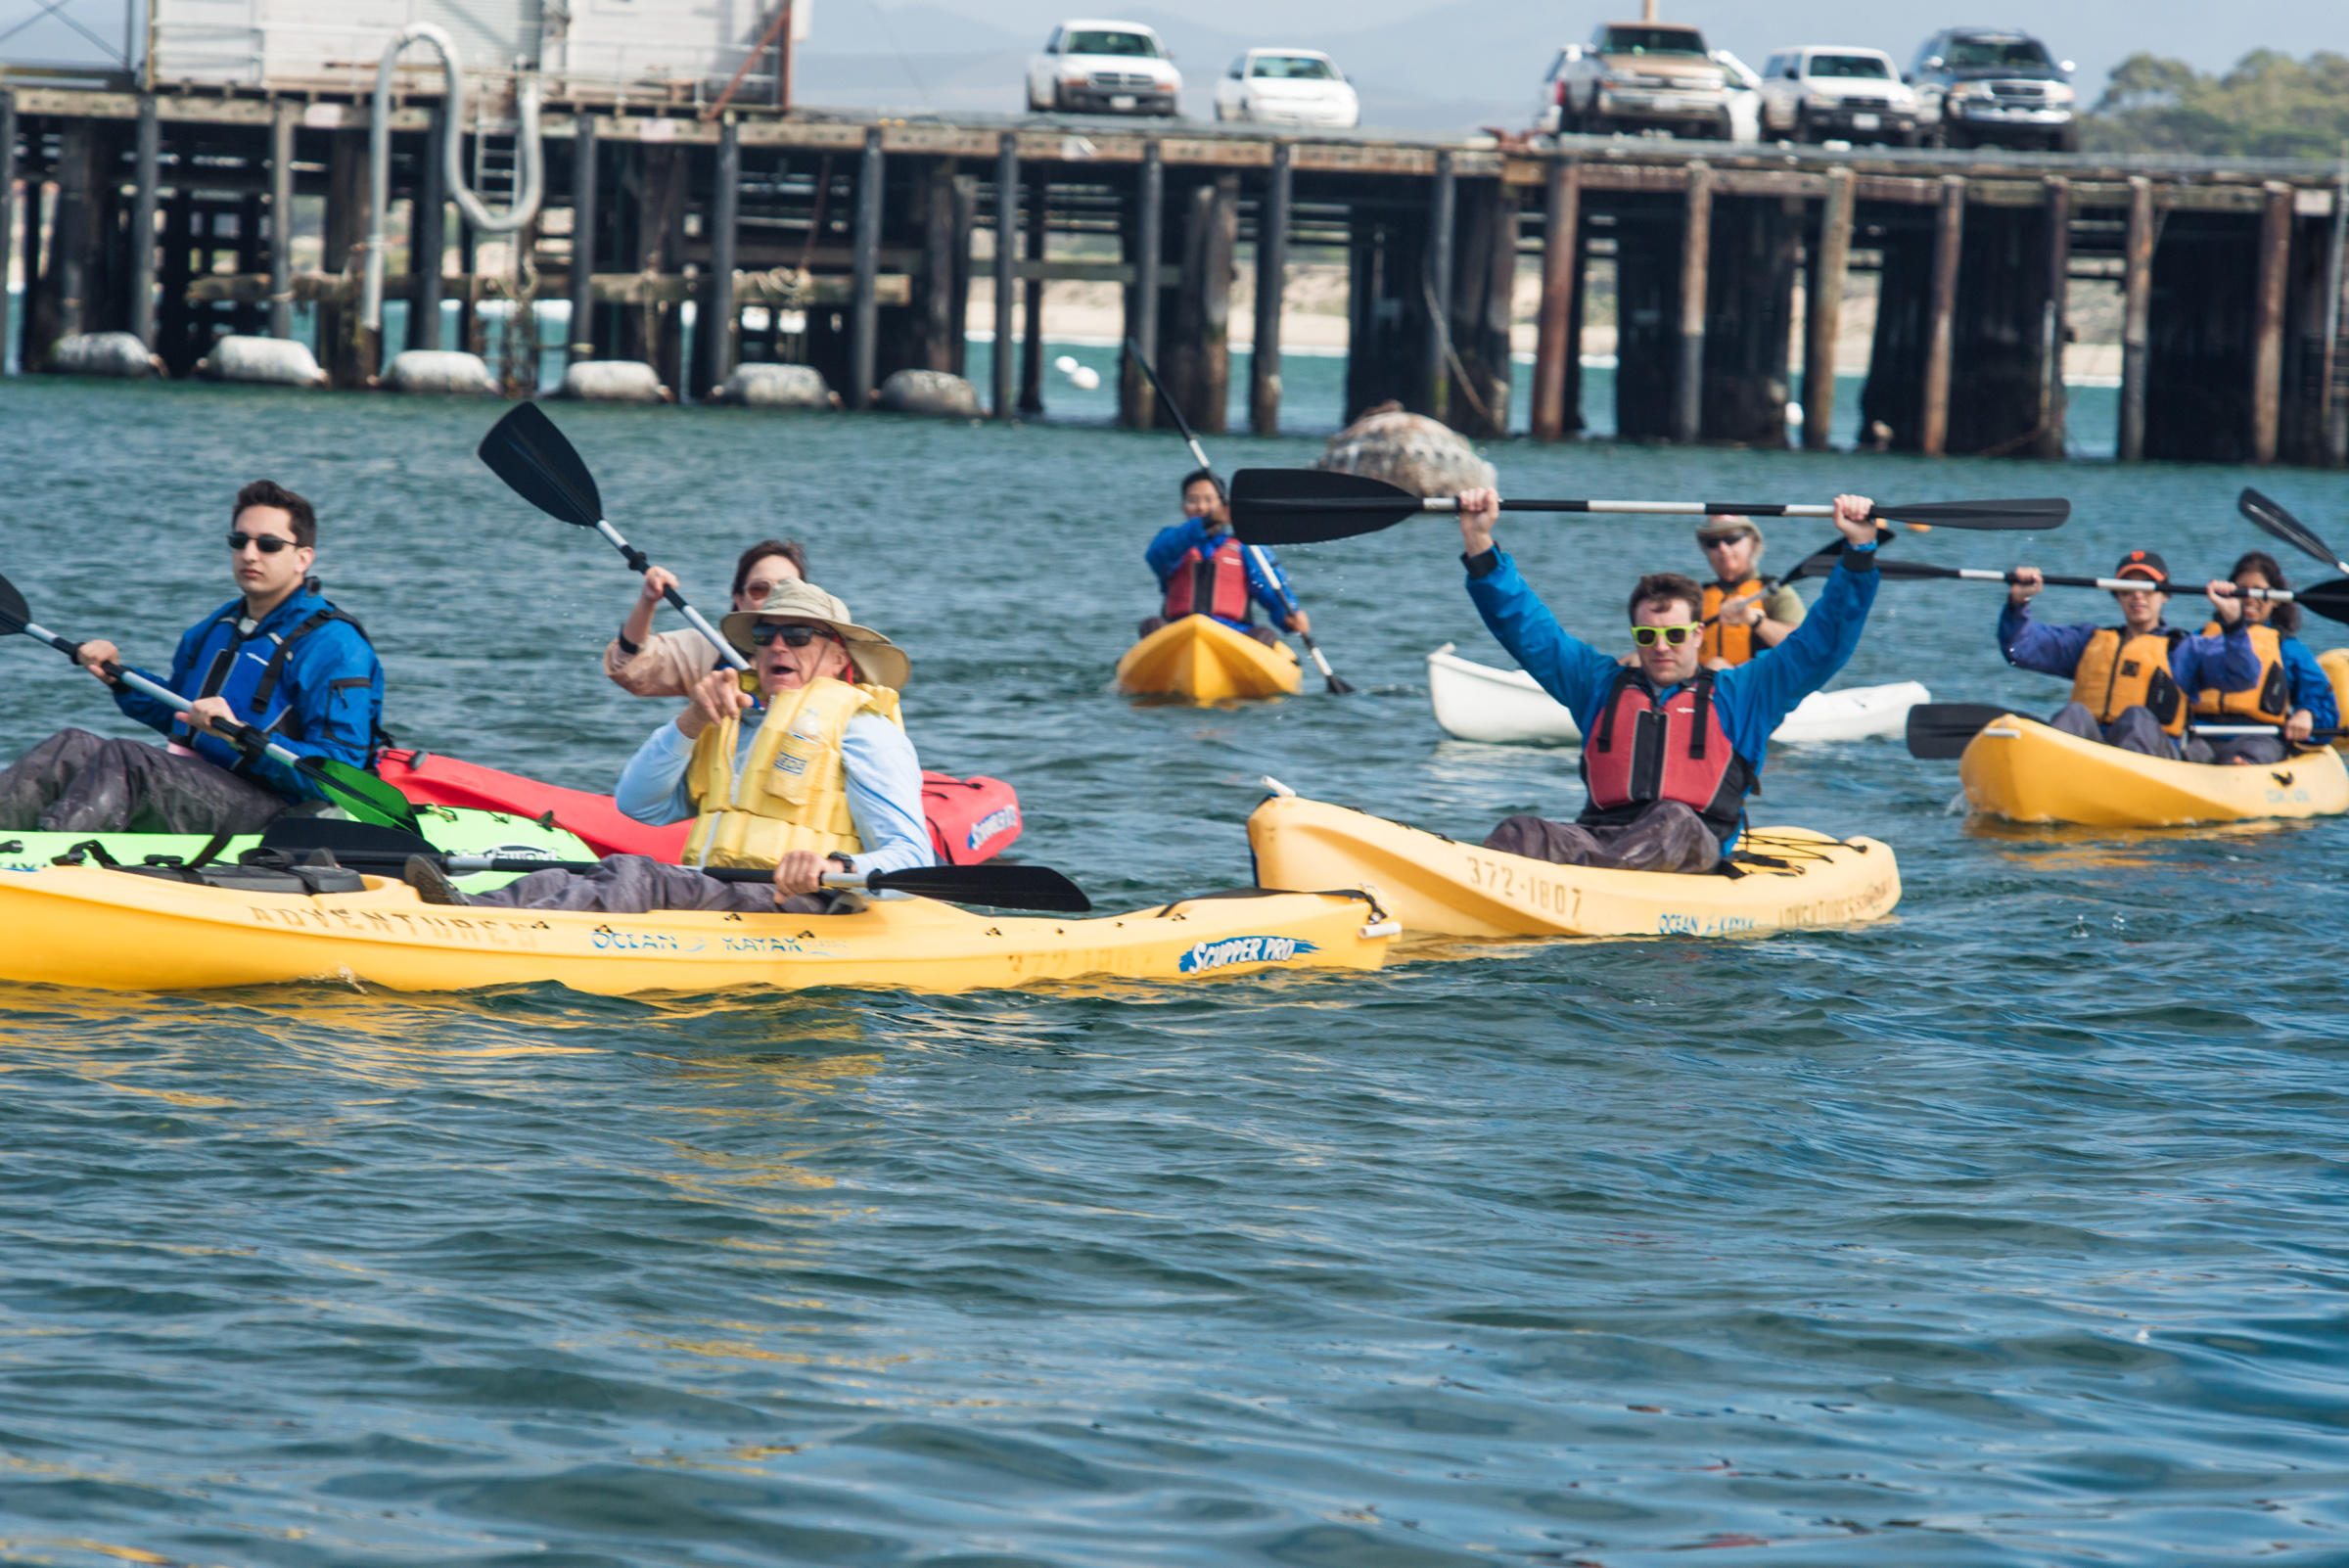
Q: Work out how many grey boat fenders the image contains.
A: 6